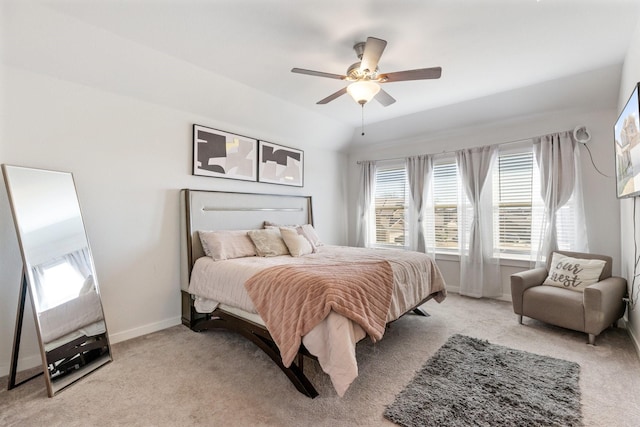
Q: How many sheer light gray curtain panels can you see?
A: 4